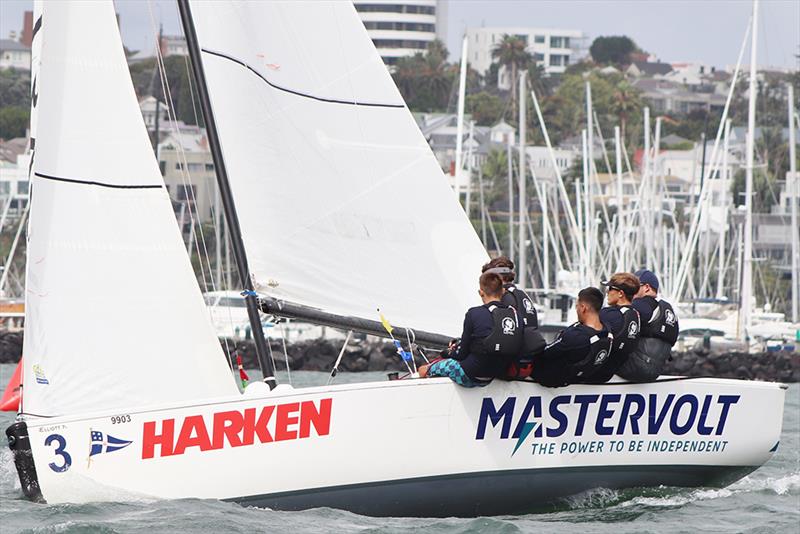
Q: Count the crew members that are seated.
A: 5